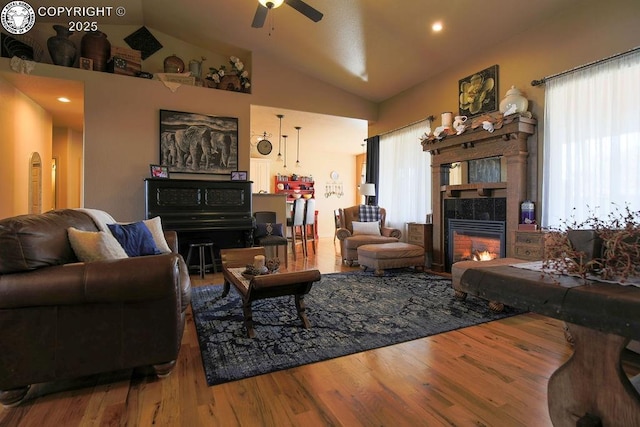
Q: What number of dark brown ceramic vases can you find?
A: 2